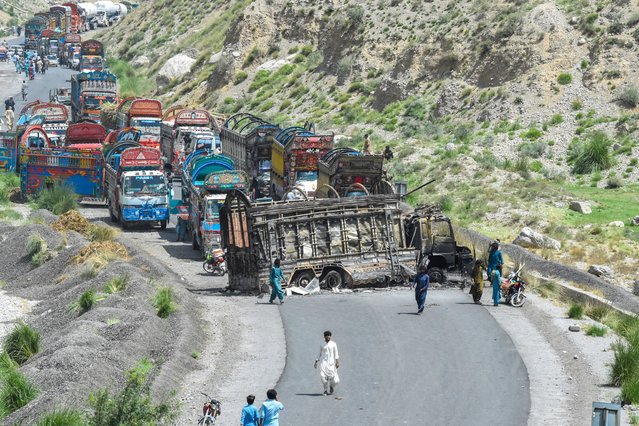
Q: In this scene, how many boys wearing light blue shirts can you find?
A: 2